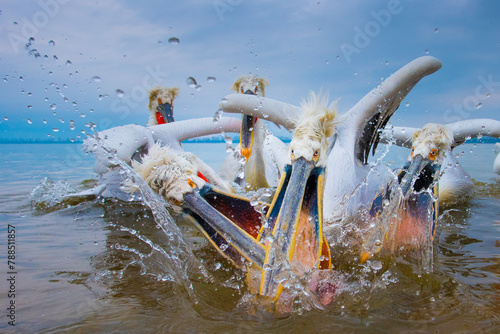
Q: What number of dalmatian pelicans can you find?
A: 5